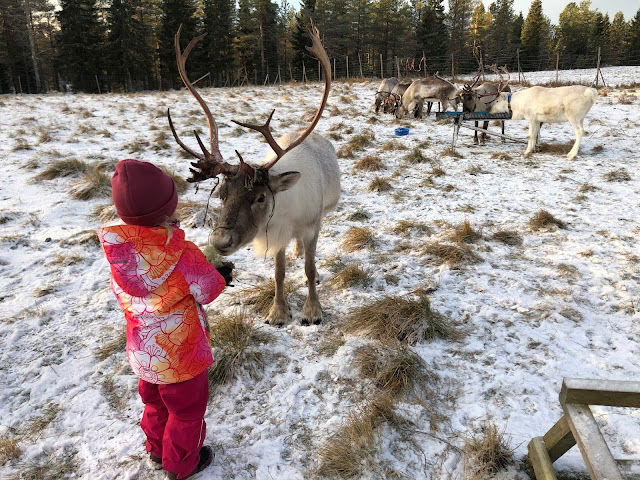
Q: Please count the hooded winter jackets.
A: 1